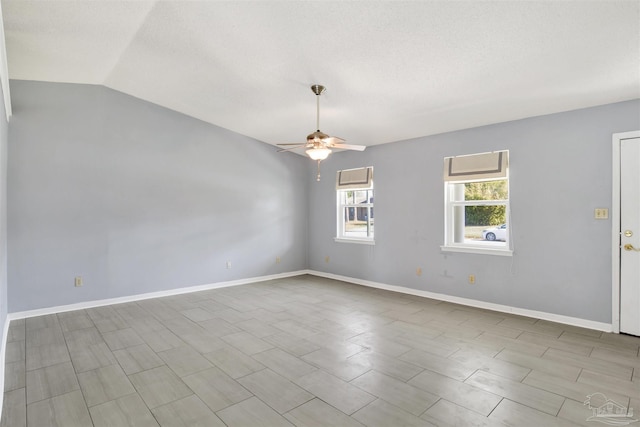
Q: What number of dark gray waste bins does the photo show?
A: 0